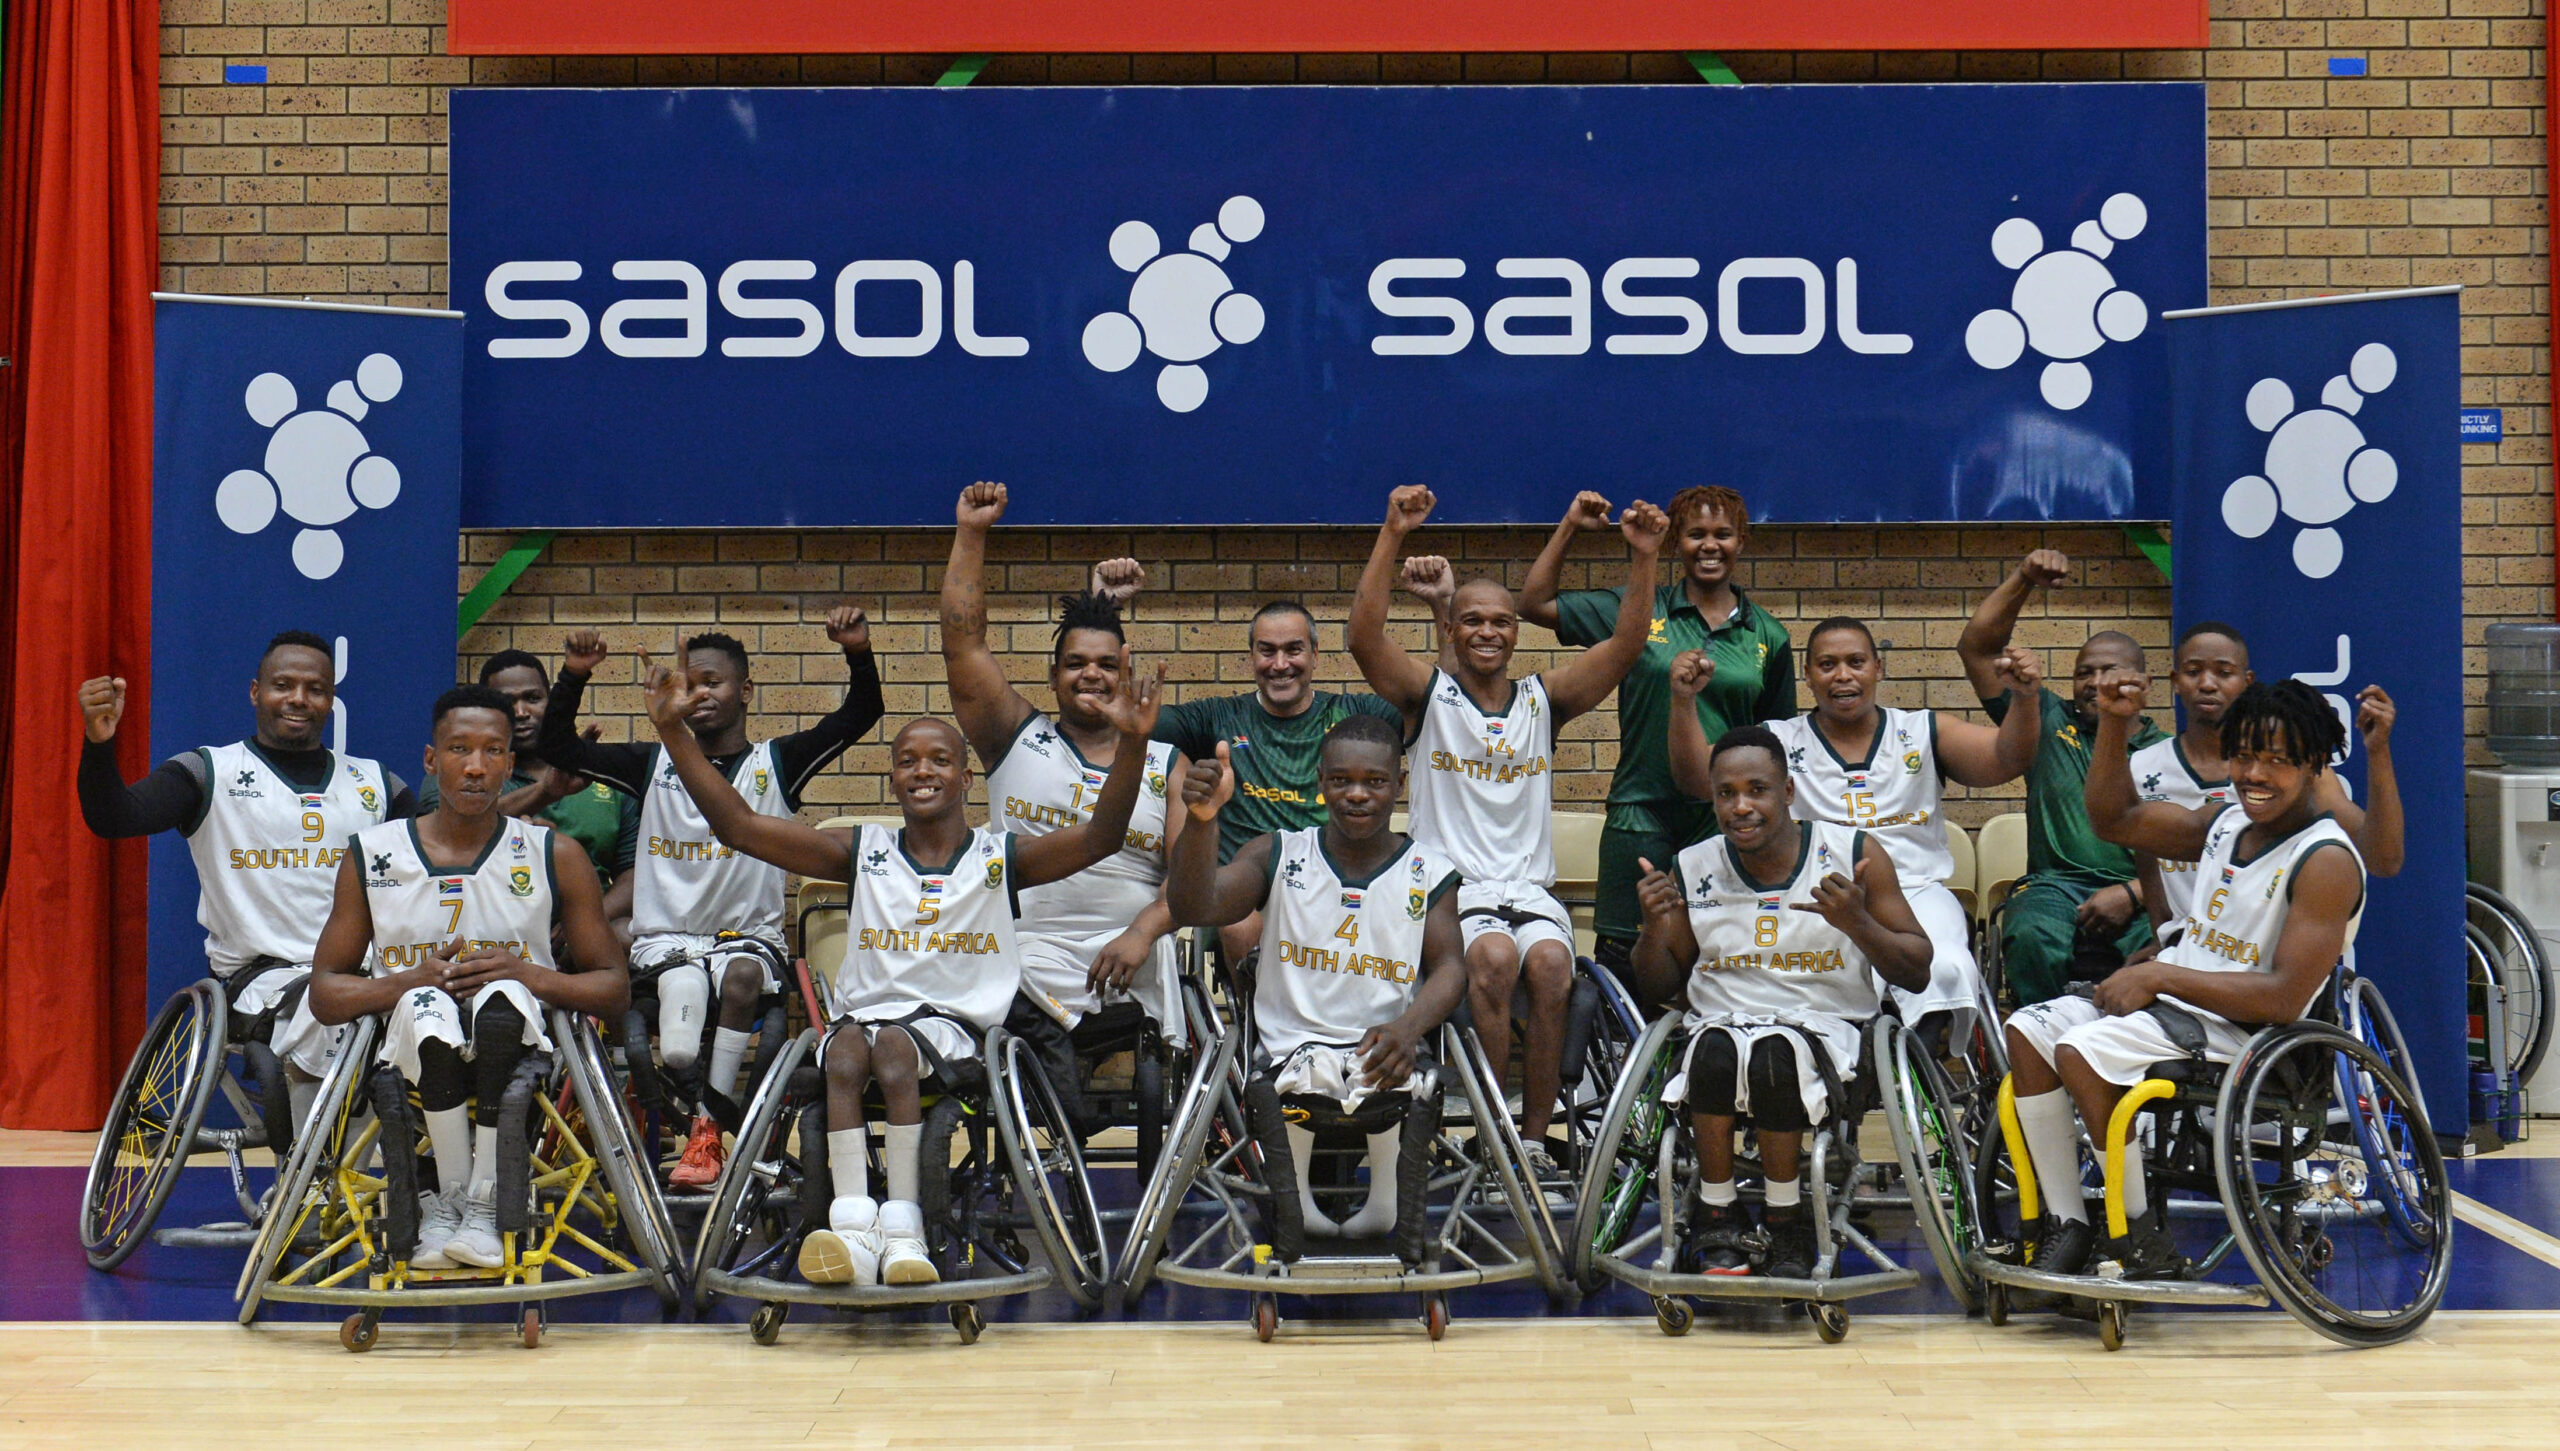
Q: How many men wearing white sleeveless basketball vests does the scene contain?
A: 11